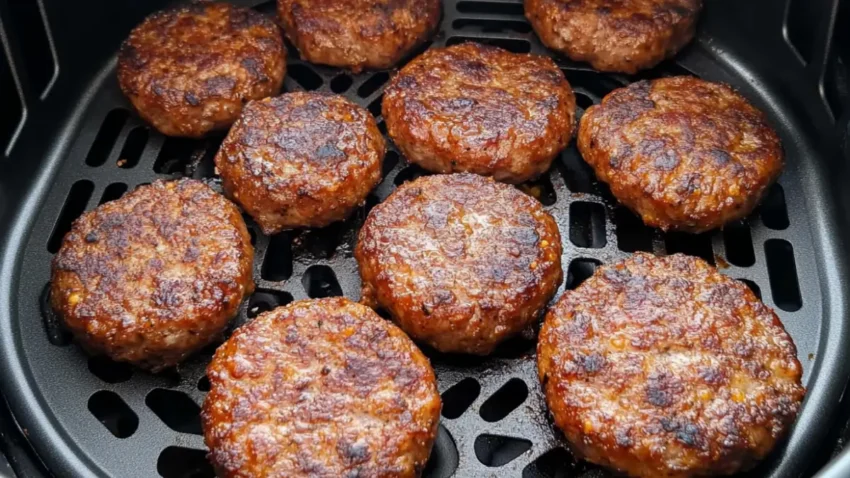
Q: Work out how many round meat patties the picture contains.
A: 10